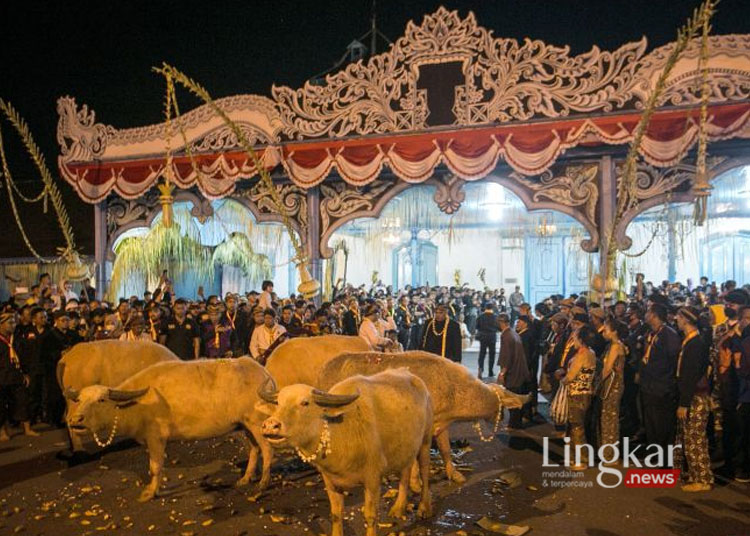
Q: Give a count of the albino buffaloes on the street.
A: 5